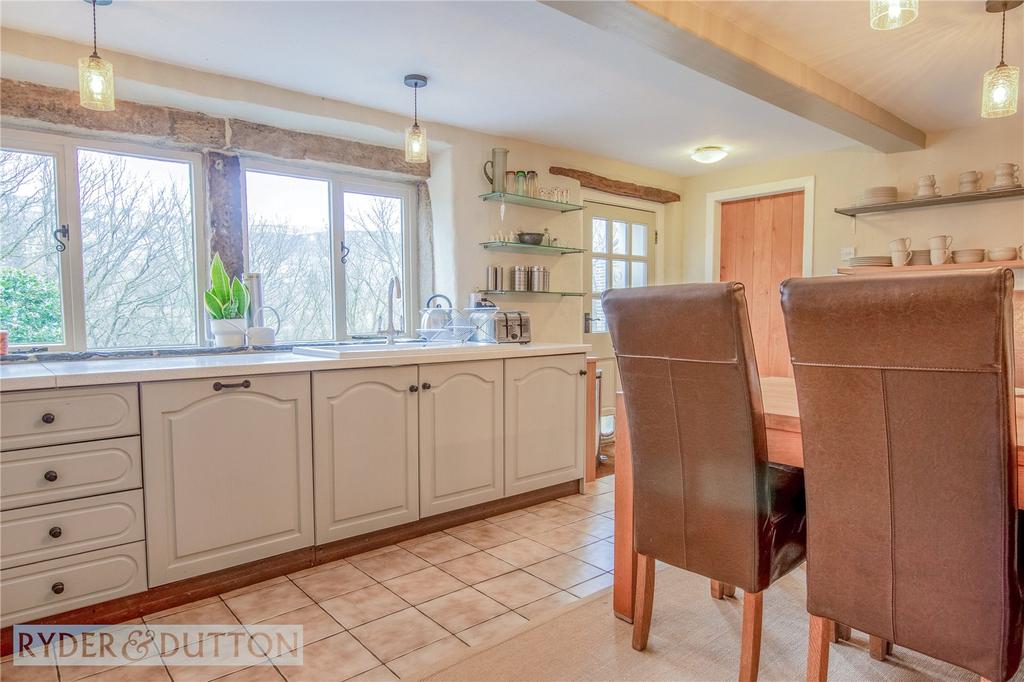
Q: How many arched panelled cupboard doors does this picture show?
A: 4